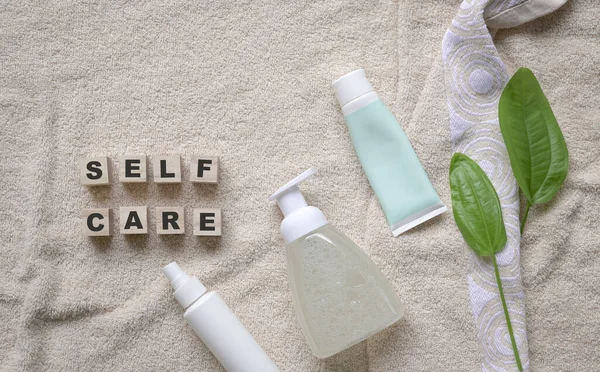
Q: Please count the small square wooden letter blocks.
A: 8